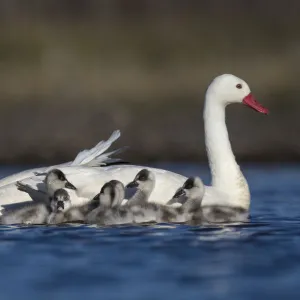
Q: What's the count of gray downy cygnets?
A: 5